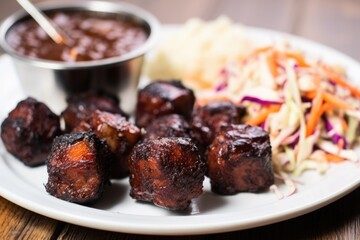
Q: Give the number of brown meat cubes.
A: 9